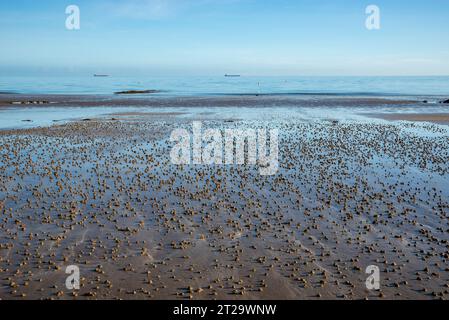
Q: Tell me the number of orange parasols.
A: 0